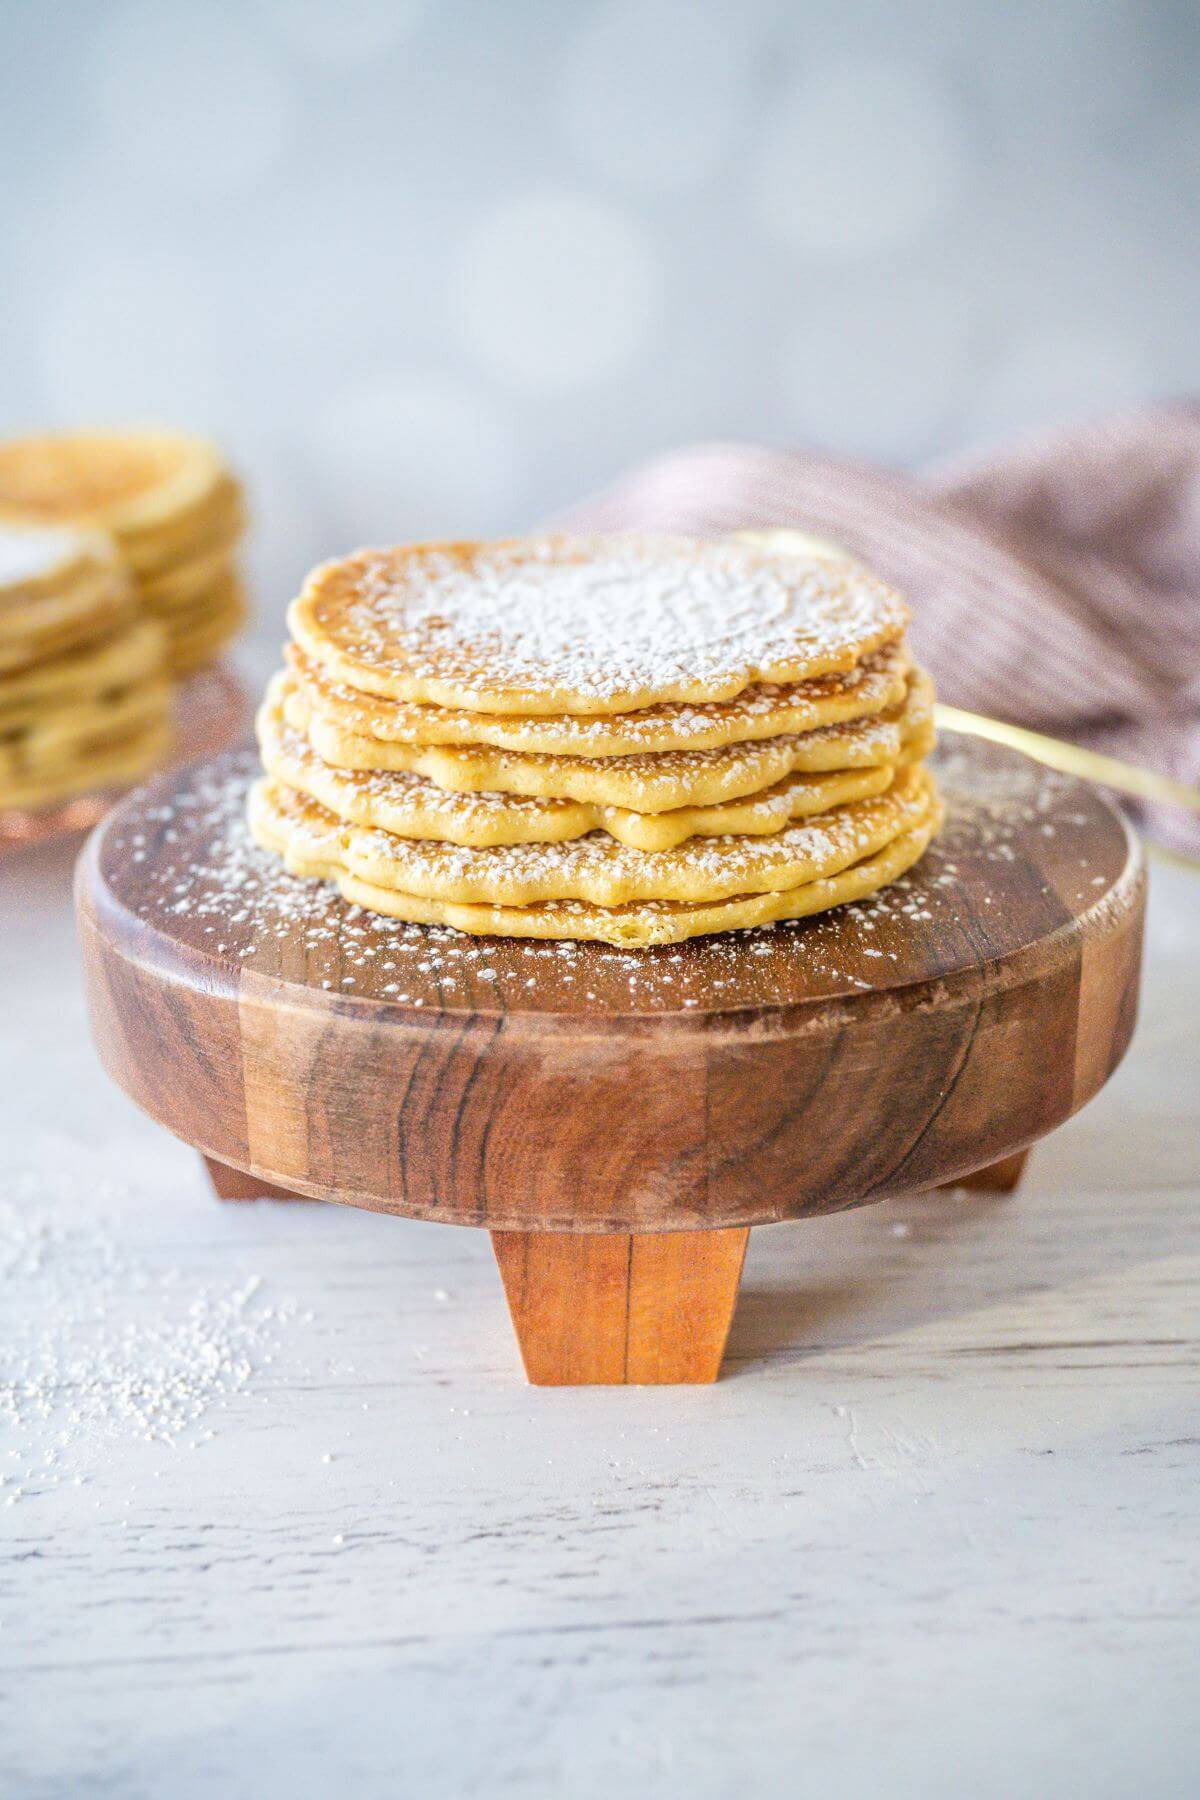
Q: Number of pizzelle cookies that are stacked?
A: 6